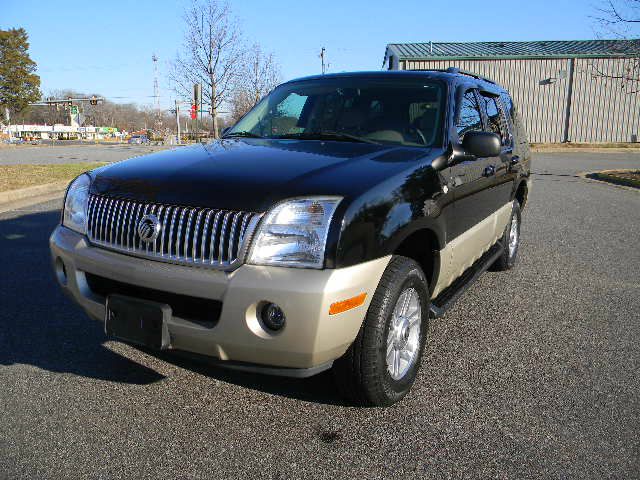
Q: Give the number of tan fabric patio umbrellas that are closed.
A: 0